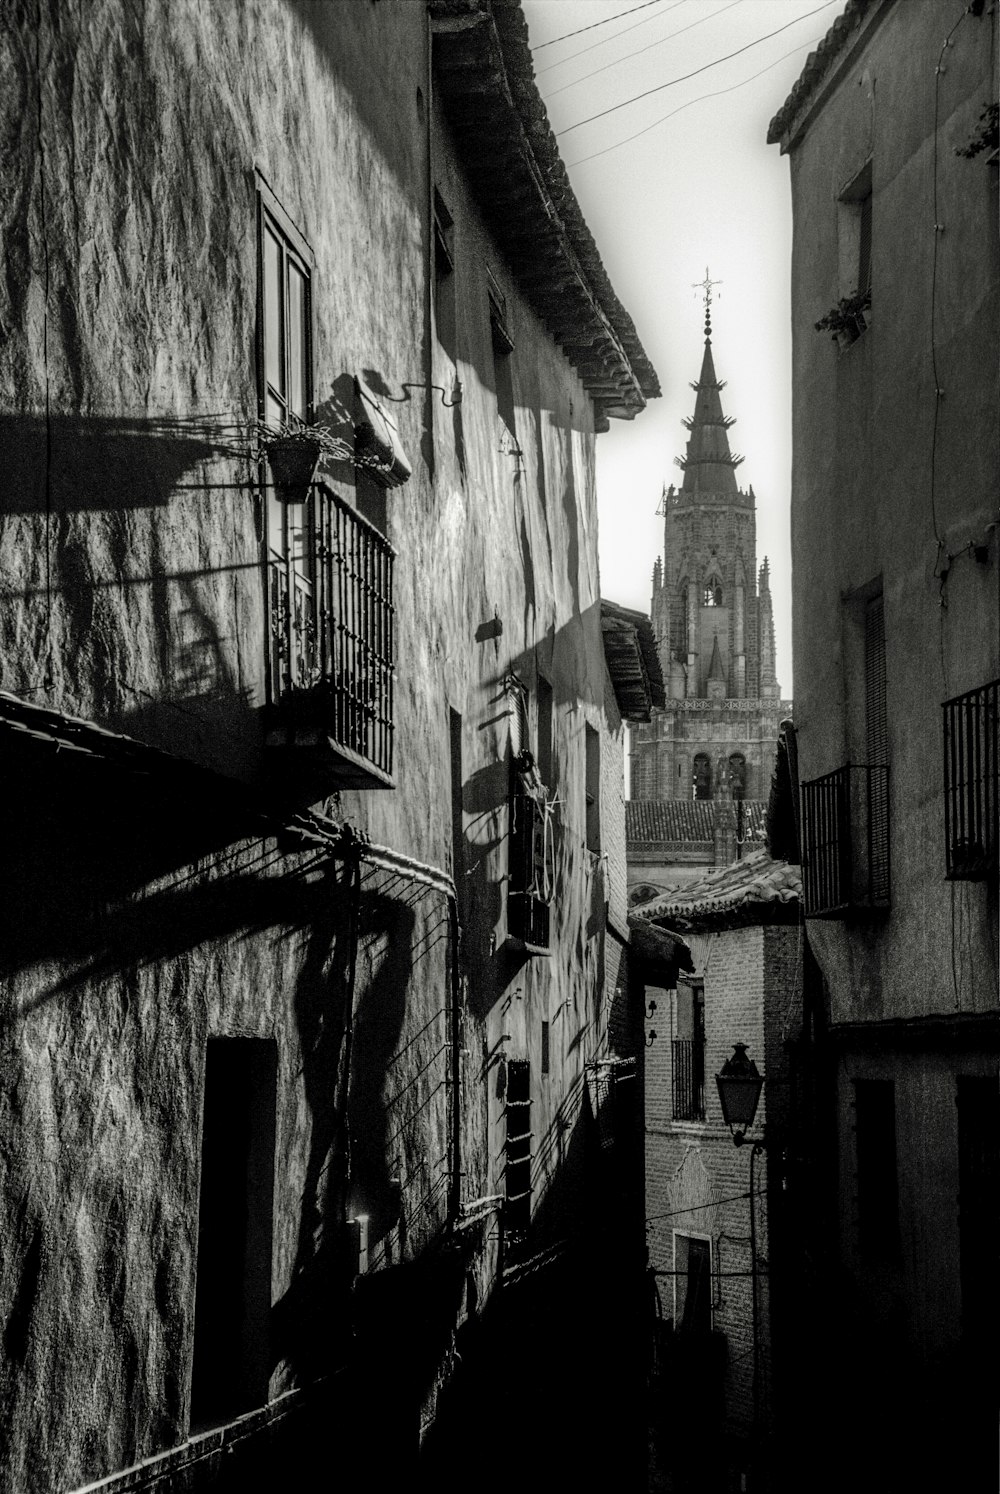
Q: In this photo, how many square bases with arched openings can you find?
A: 1